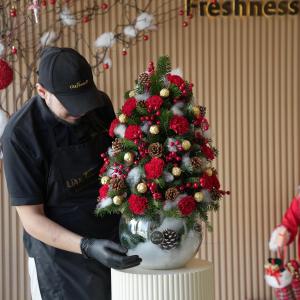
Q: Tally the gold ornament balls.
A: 13